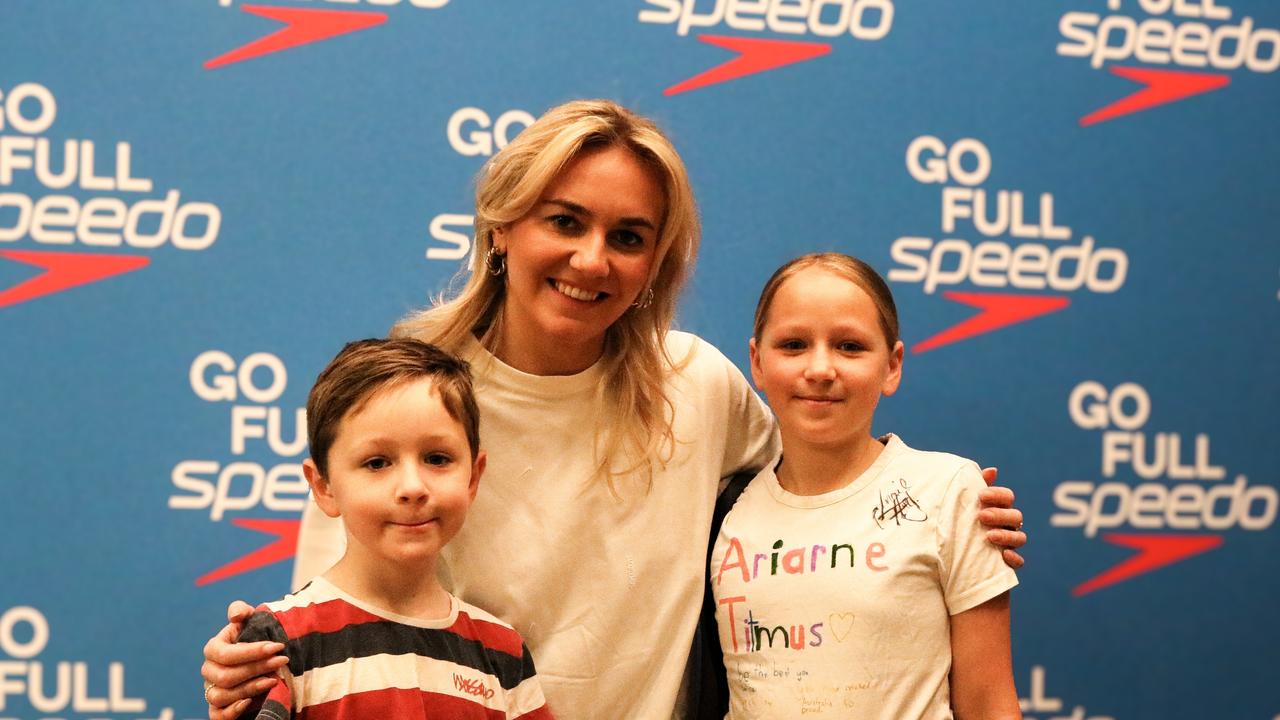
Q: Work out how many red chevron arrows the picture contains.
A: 7